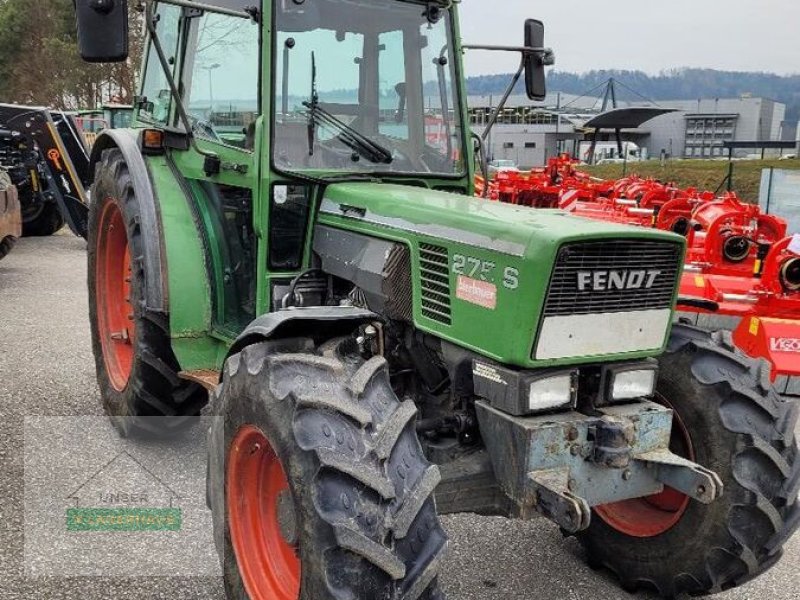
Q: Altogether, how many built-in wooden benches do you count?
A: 0